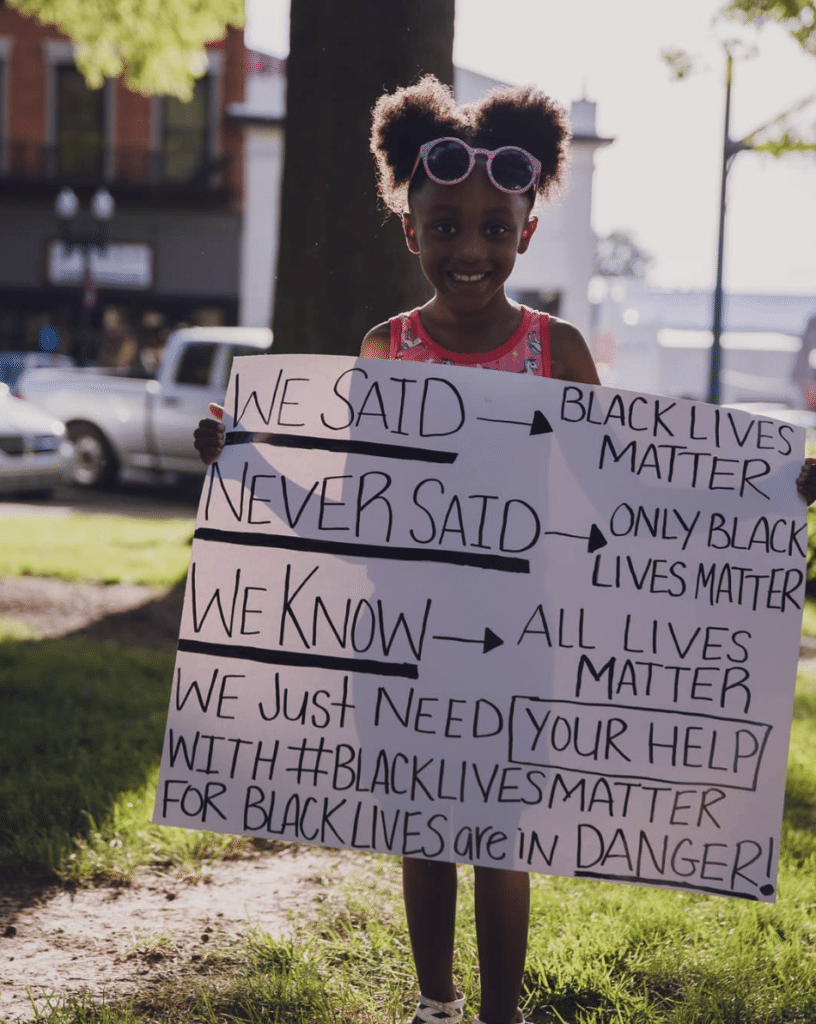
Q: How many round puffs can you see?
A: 2